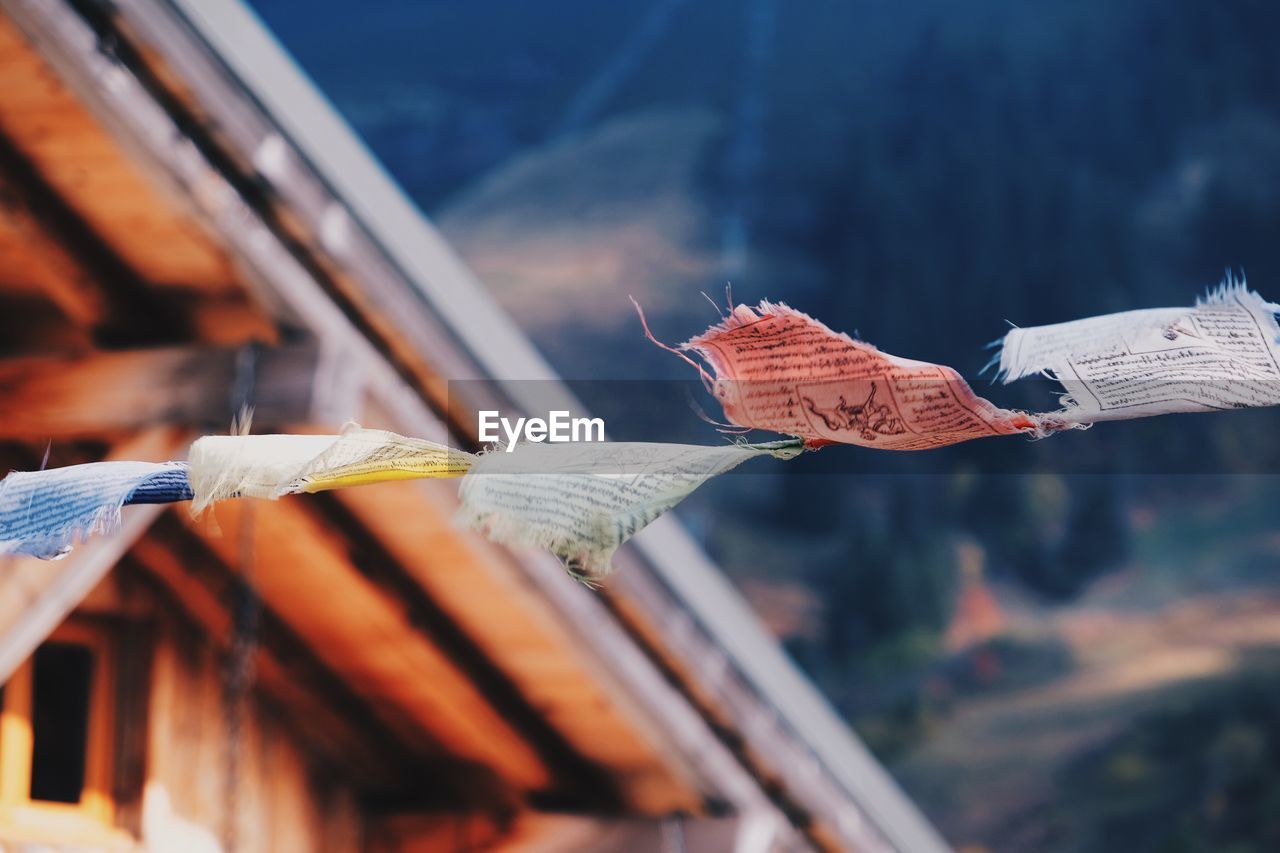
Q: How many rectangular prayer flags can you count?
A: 5